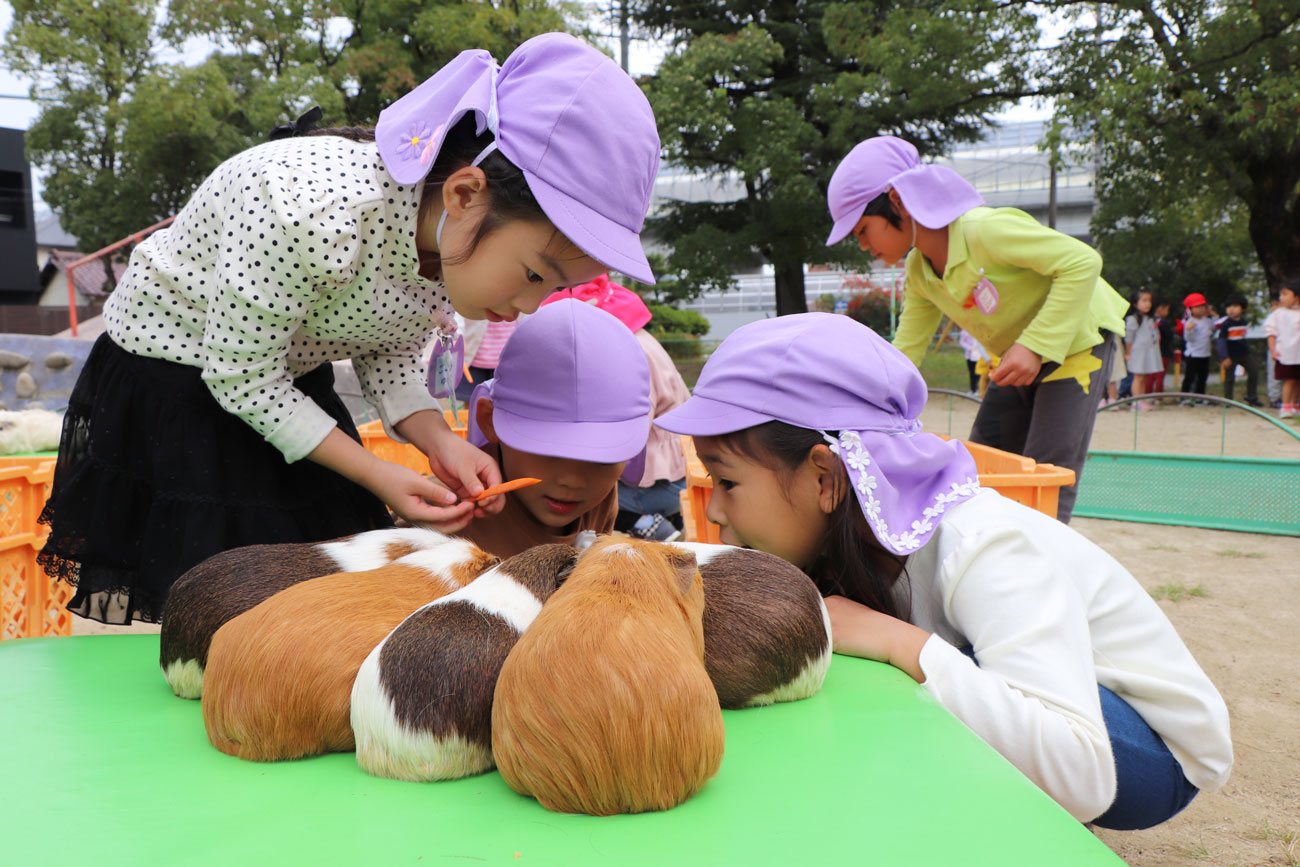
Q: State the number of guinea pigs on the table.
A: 5